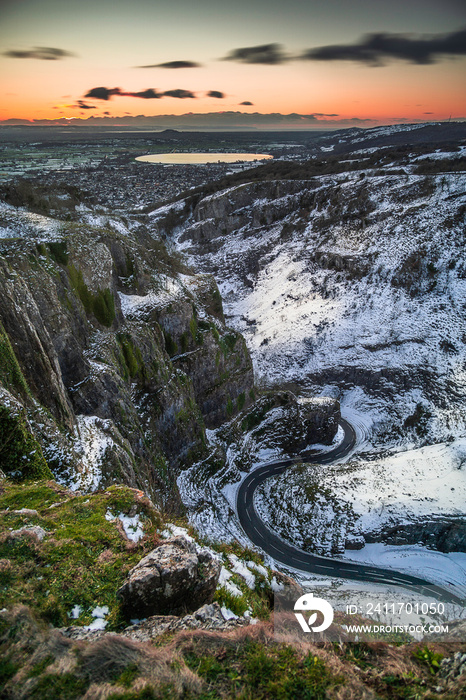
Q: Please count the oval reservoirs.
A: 1